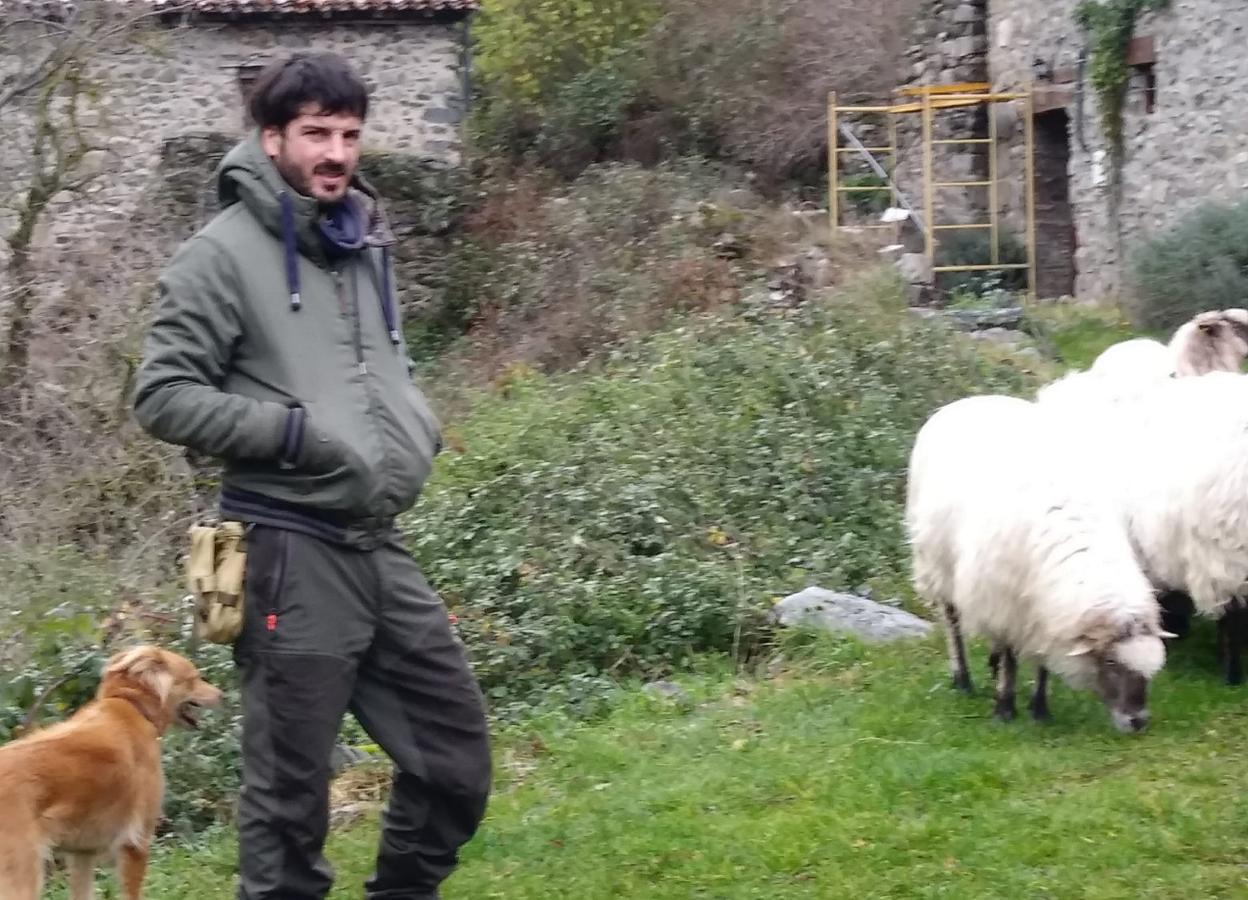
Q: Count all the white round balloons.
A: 0